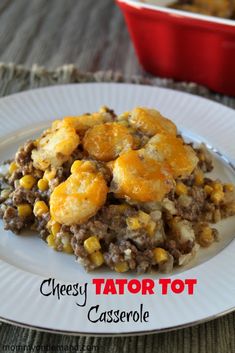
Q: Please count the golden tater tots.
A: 7